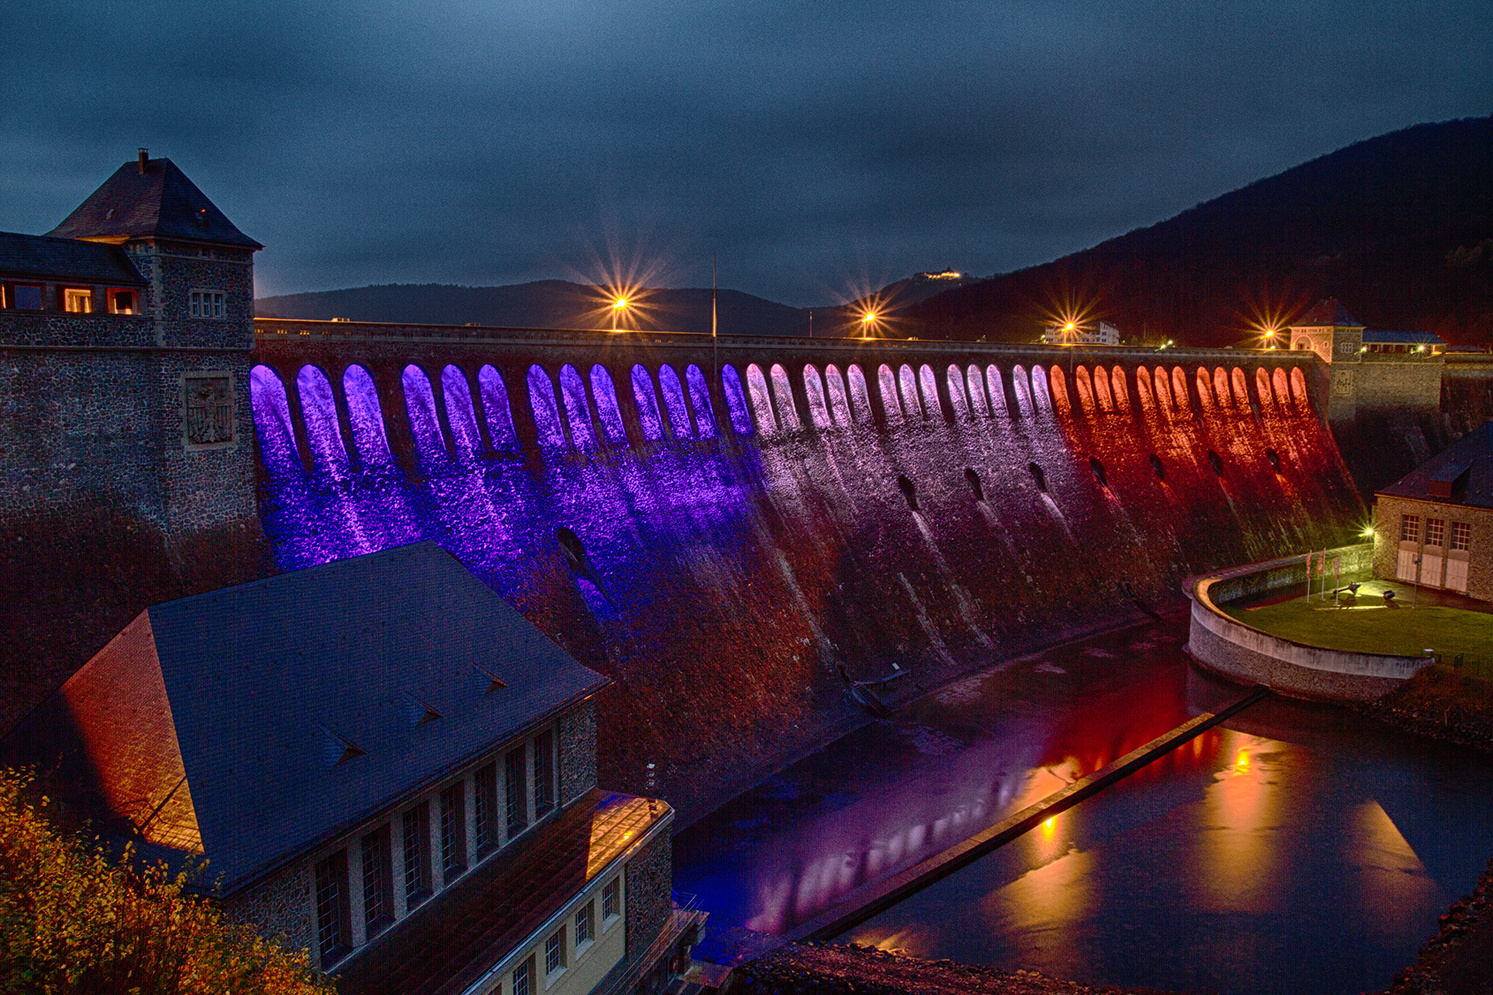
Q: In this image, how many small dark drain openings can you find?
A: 8